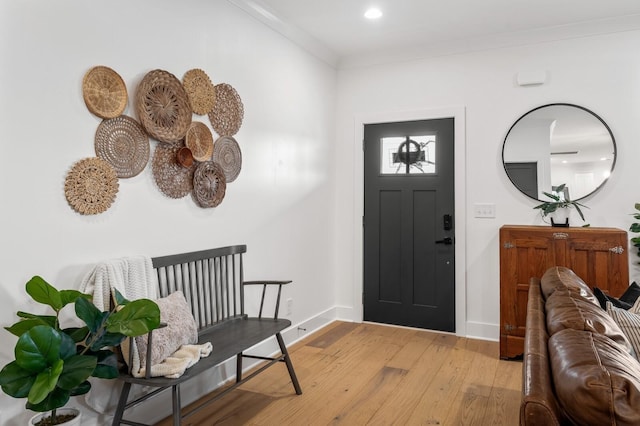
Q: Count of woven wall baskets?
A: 11